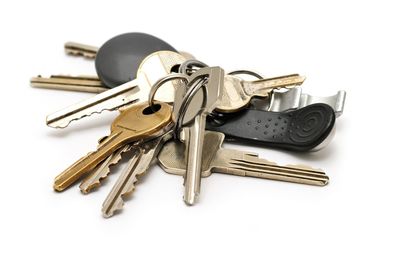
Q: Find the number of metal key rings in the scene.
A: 4